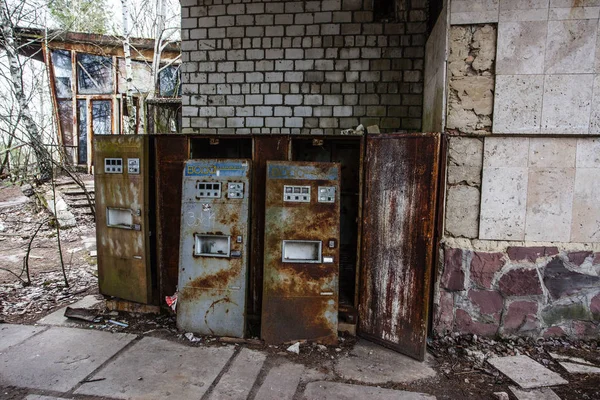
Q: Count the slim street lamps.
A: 0